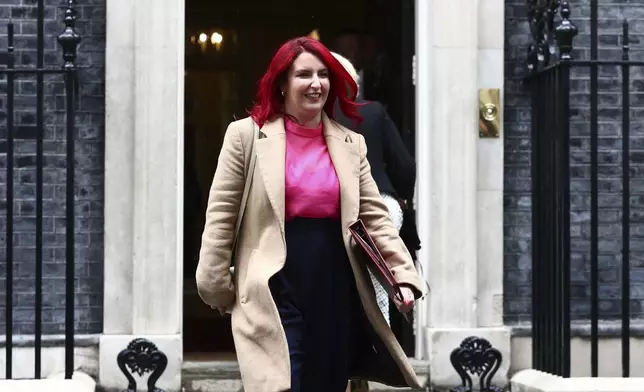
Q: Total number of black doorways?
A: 1